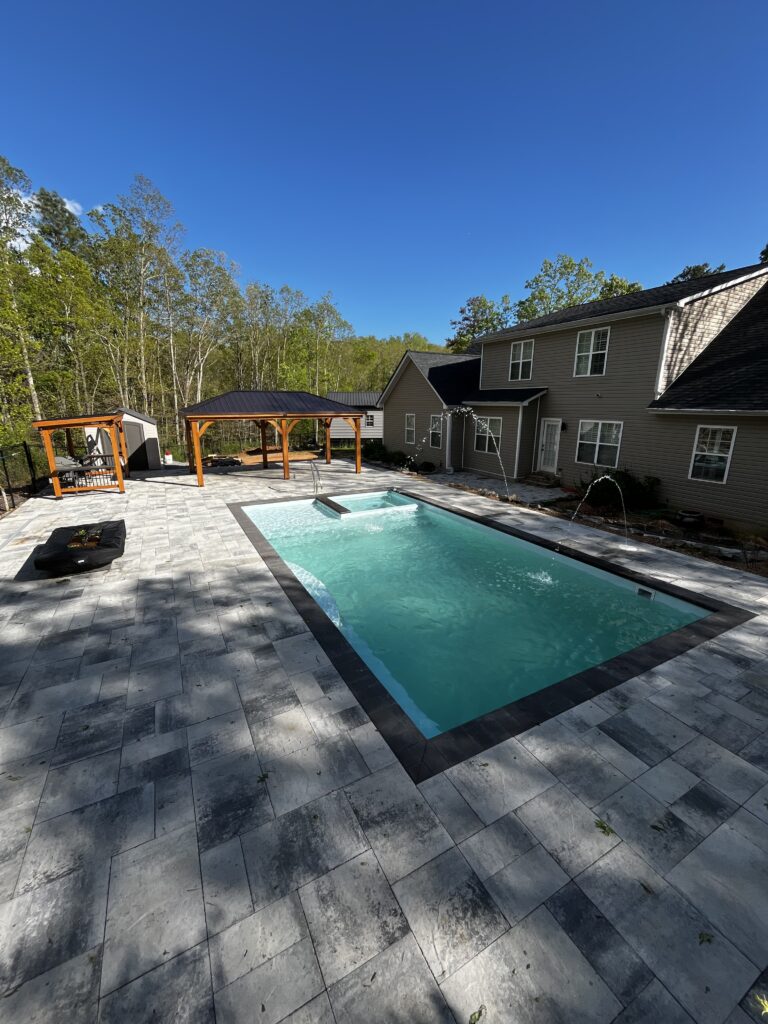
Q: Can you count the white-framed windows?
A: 7